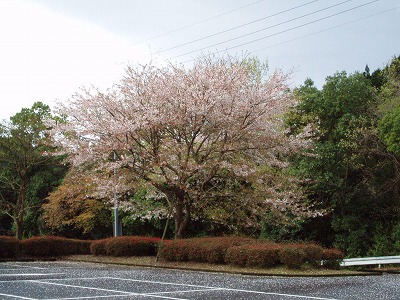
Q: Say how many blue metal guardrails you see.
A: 0